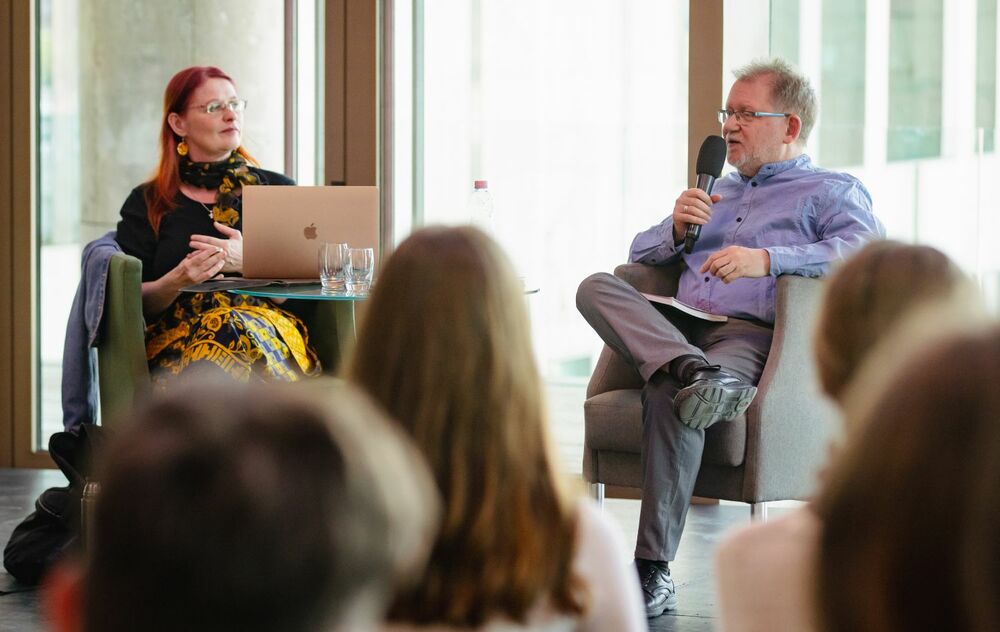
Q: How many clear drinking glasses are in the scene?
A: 2